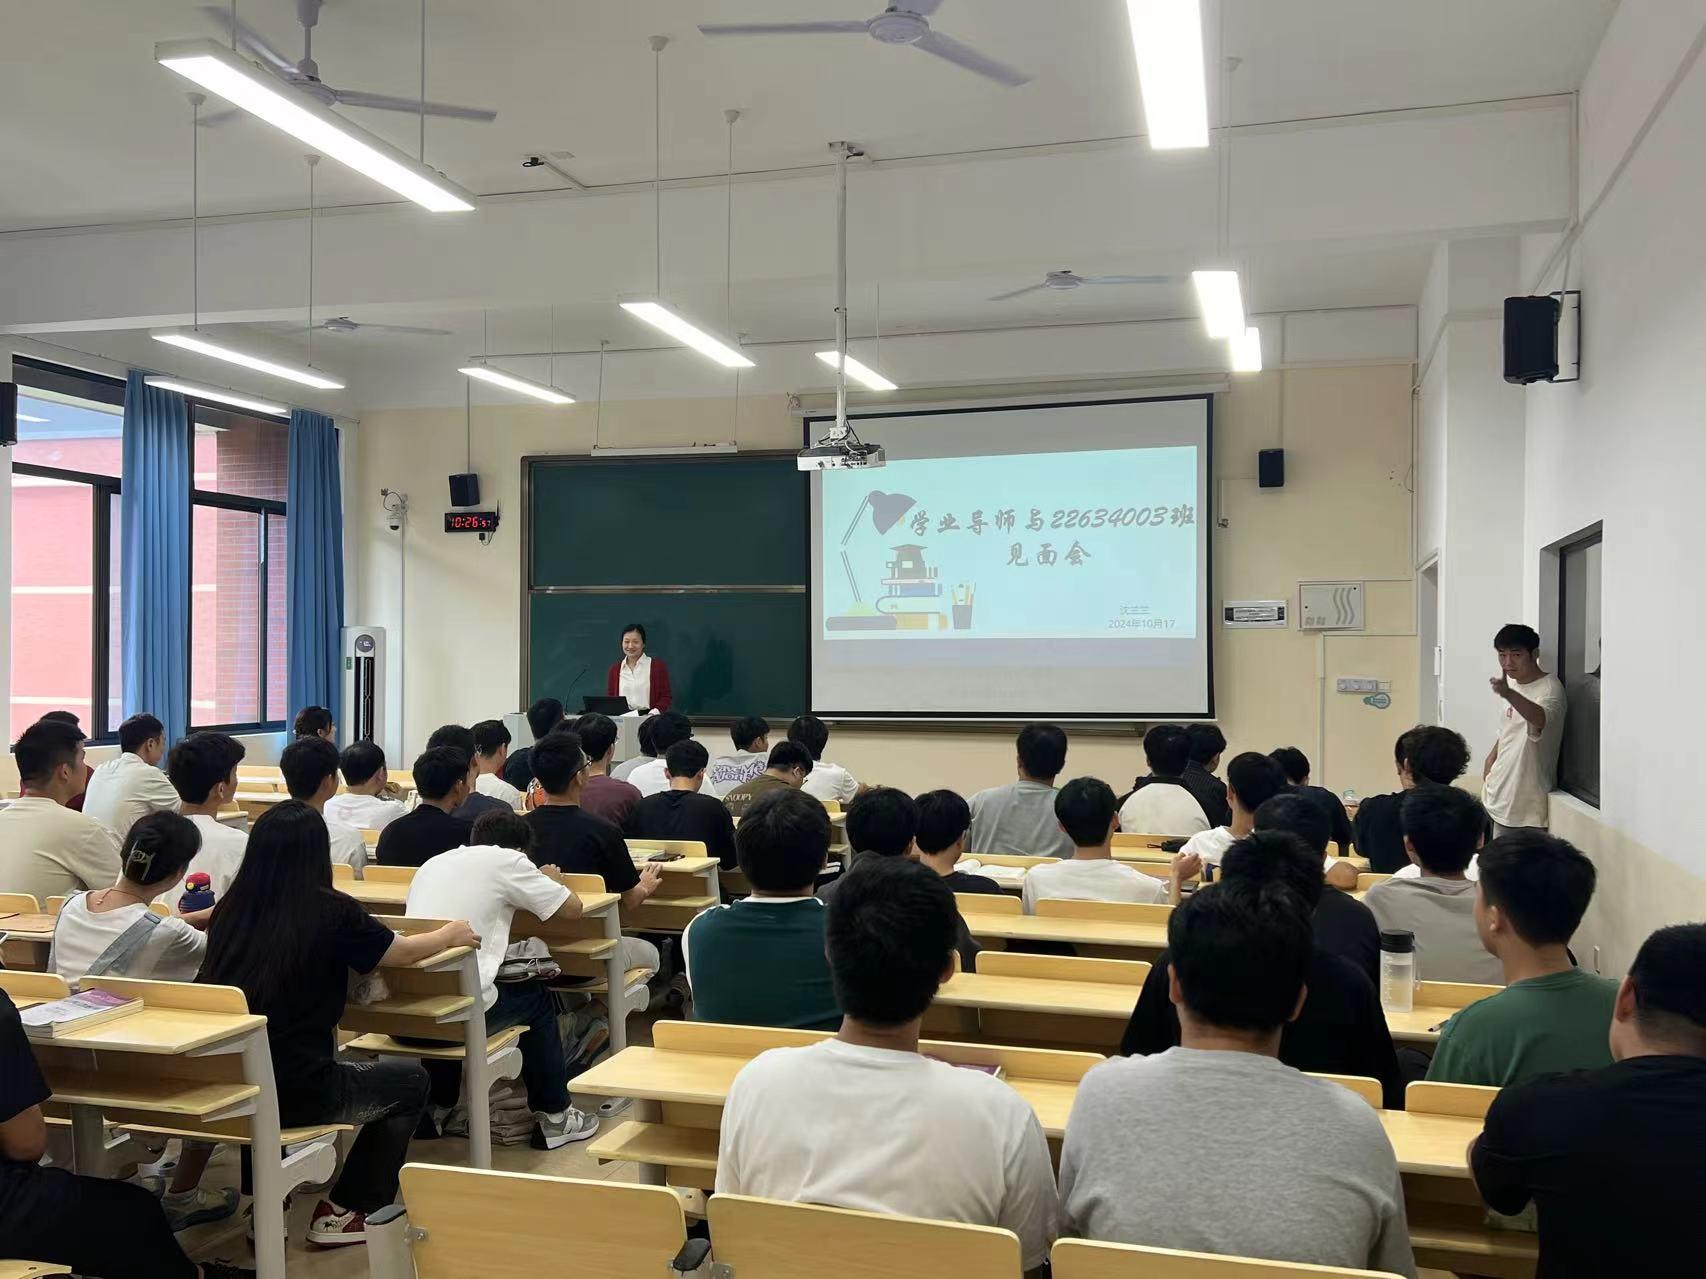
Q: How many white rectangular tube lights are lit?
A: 9